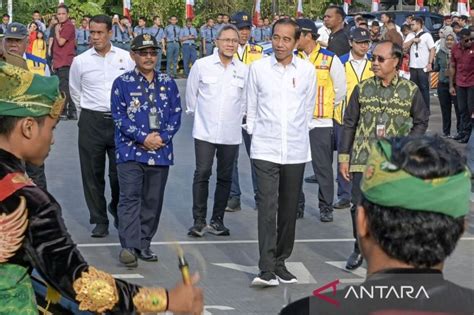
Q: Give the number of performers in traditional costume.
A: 2